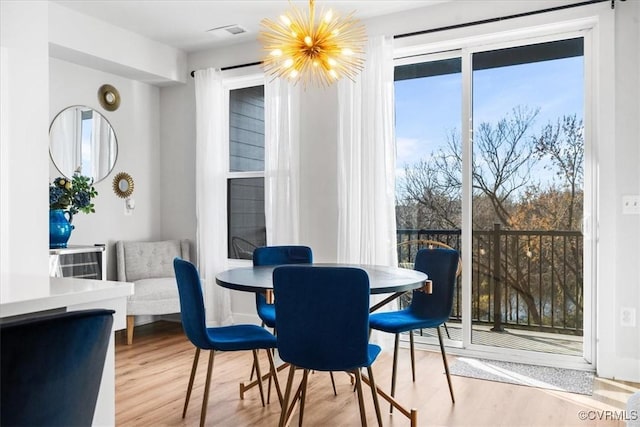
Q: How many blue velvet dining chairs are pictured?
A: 4